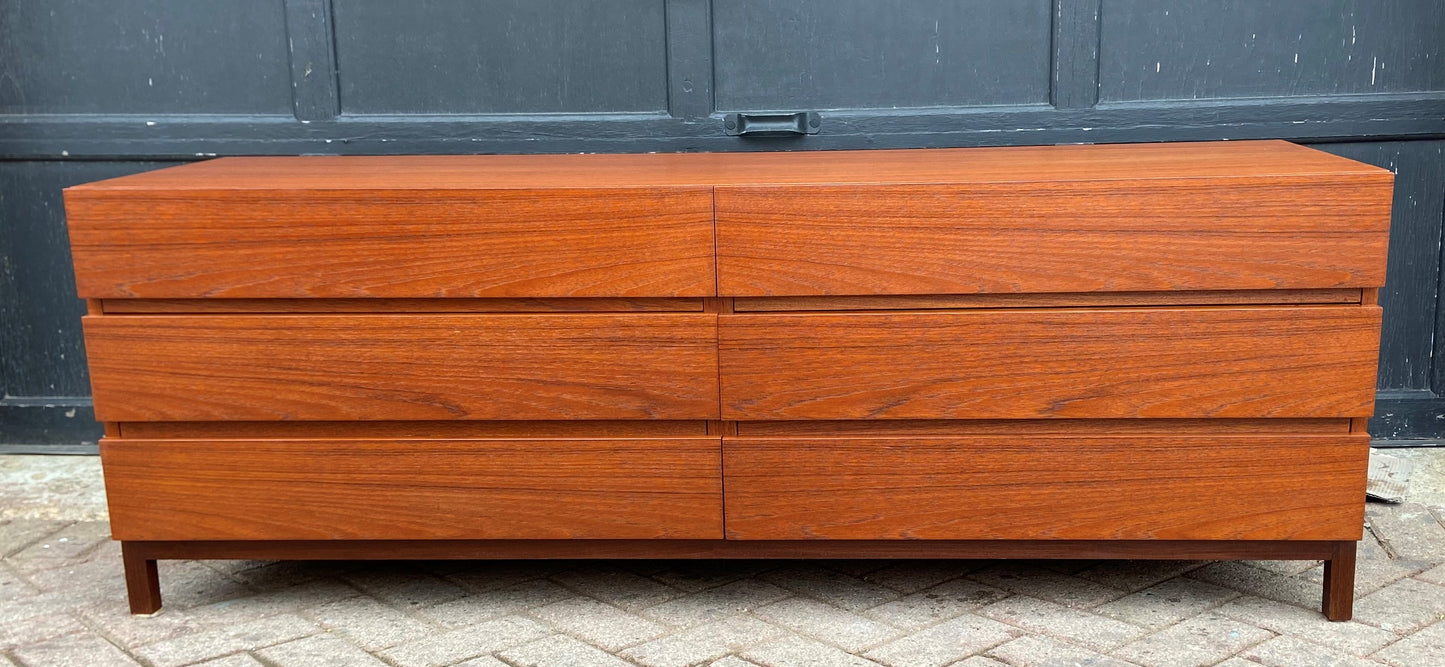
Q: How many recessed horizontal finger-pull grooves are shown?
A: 4